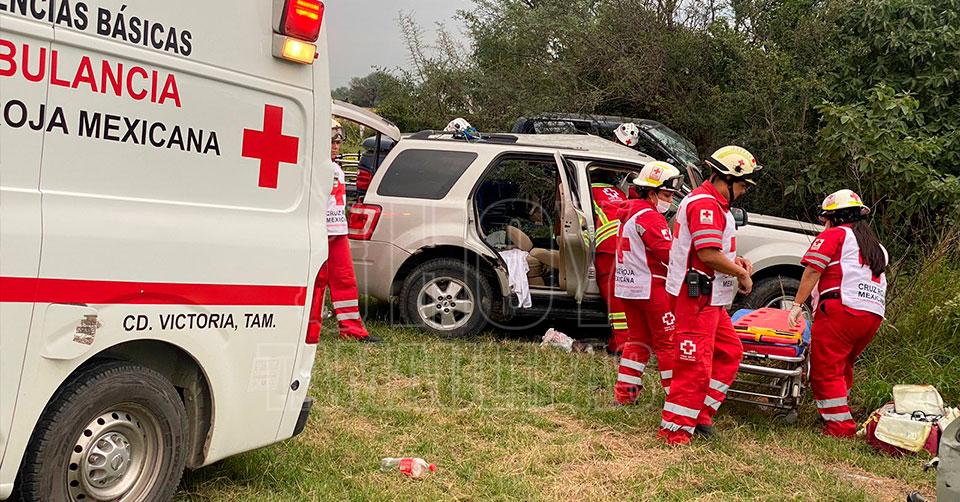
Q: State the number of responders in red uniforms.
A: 5